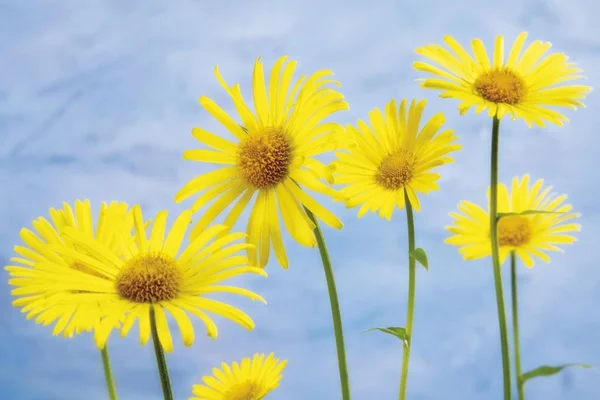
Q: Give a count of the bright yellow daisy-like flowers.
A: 7